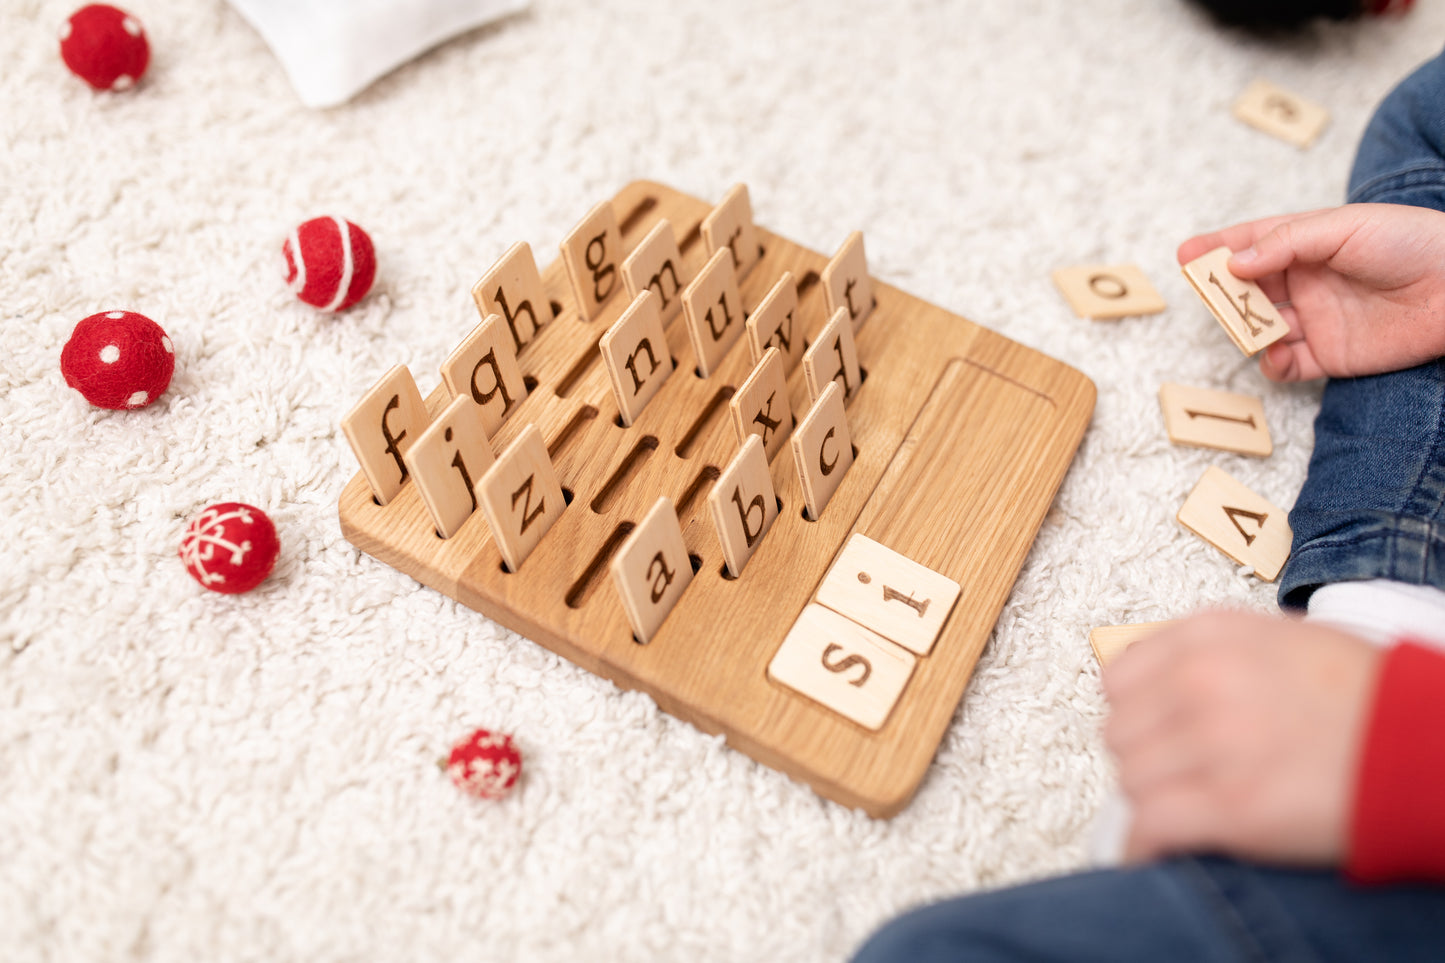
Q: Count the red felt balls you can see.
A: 5